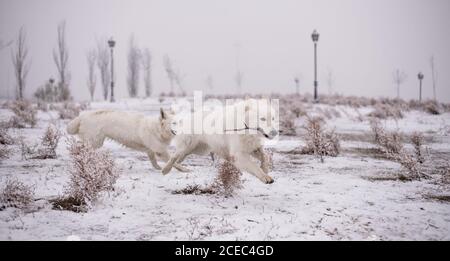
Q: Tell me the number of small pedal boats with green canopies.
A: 0